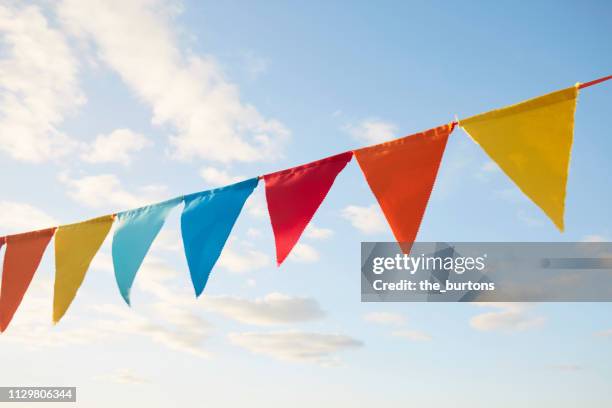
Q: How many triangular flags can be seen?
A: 7